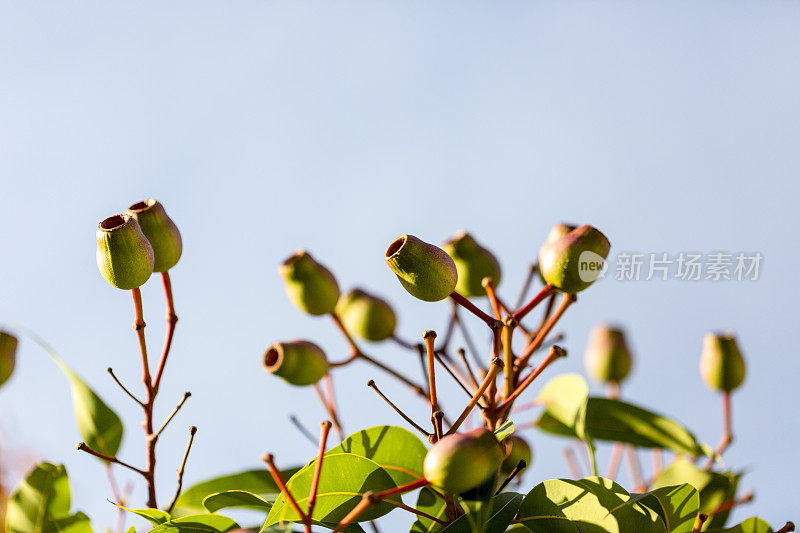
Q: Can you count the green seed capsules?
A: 14